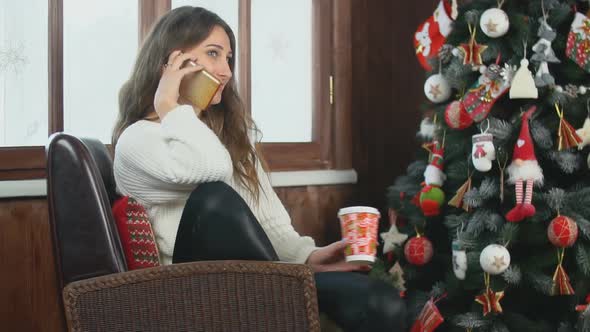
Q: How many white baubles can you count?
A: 3